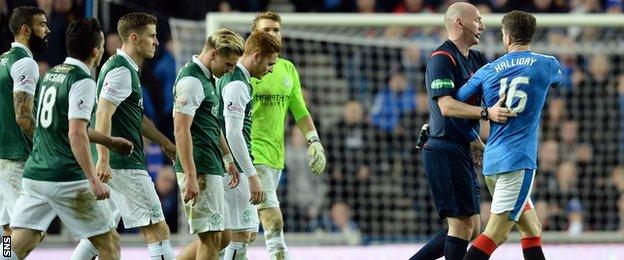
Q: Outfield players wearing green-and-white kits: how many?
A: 5